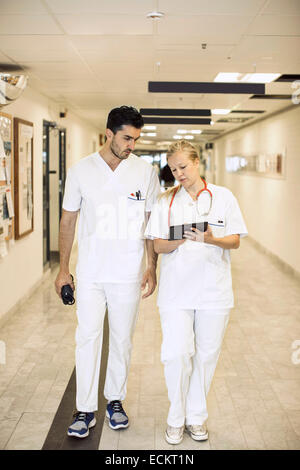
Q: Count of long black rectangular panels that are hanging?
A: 3